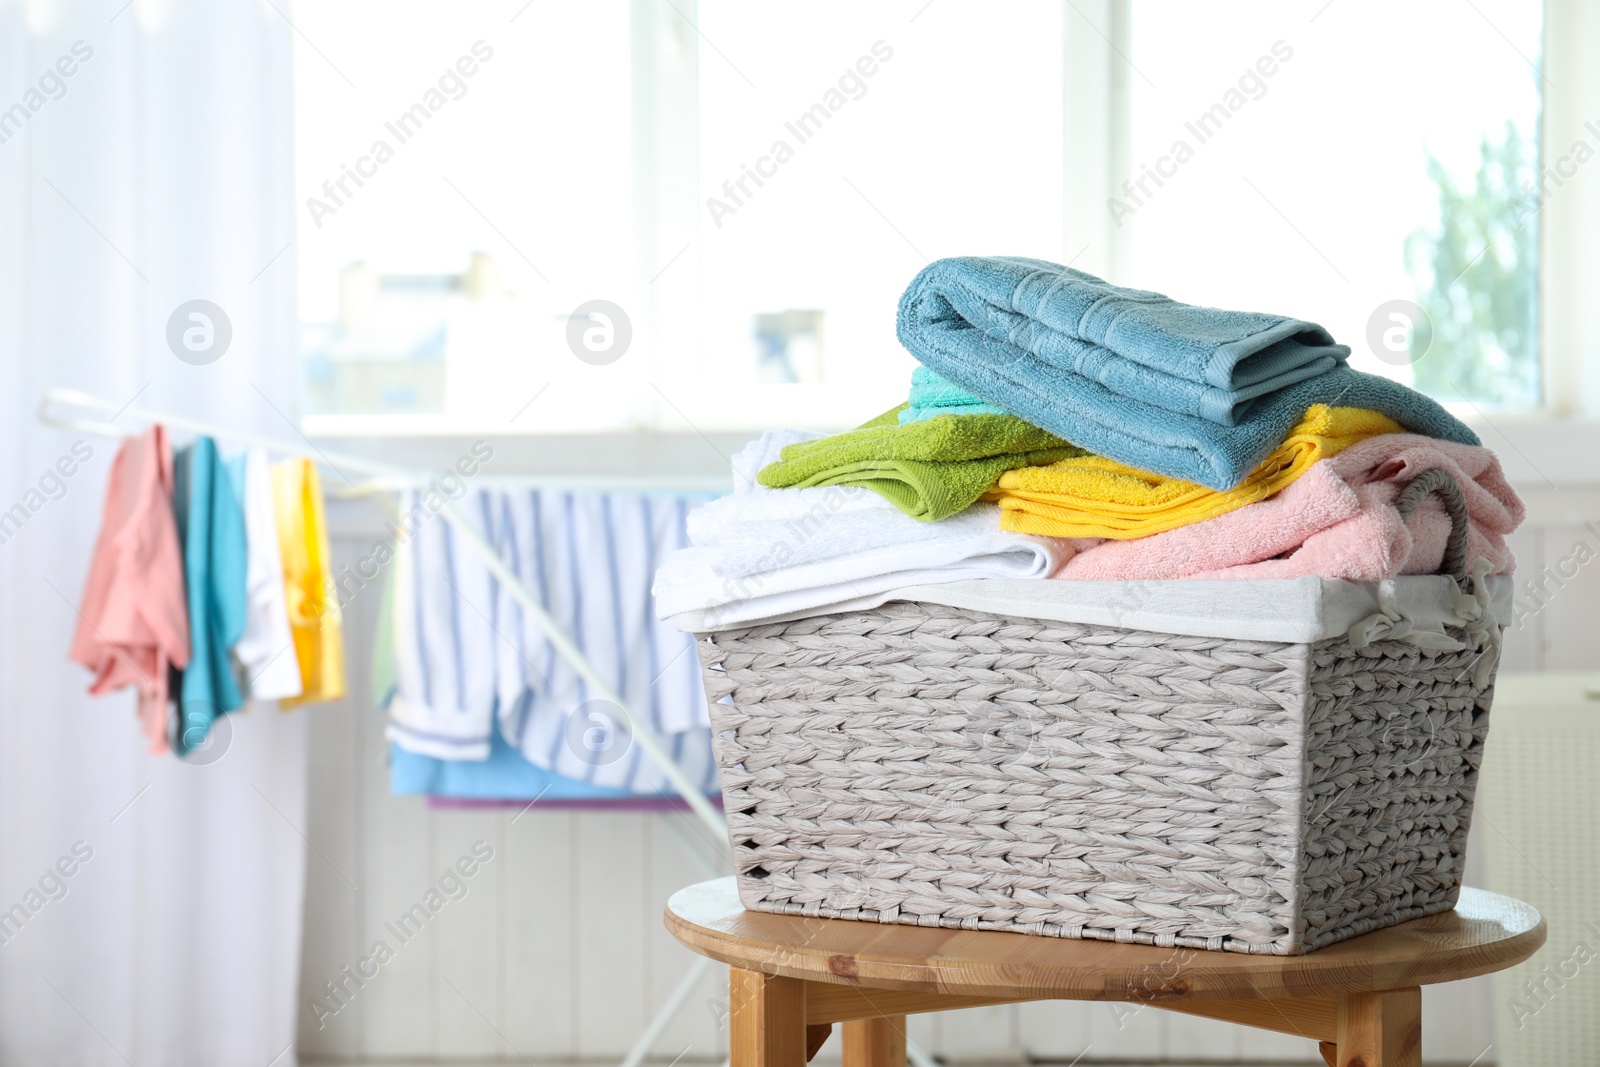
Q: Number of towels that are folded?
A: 6